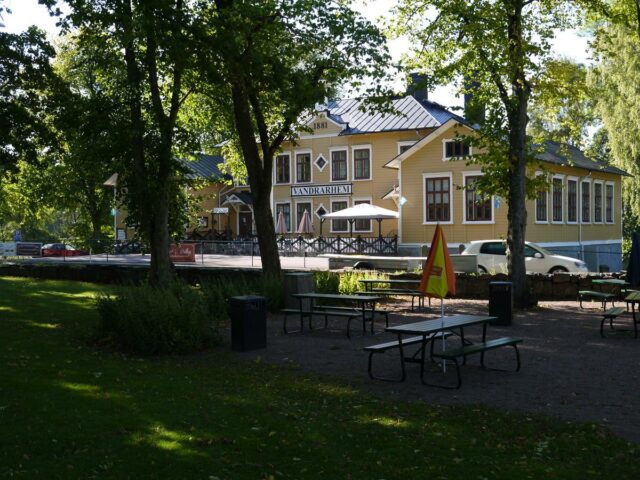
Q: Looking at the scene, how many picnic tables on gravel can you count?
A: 5